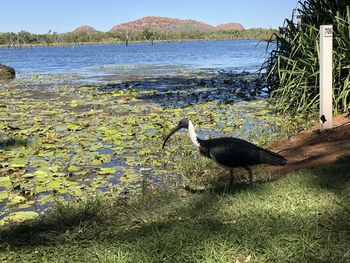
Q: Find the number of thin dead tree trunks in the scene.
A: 2